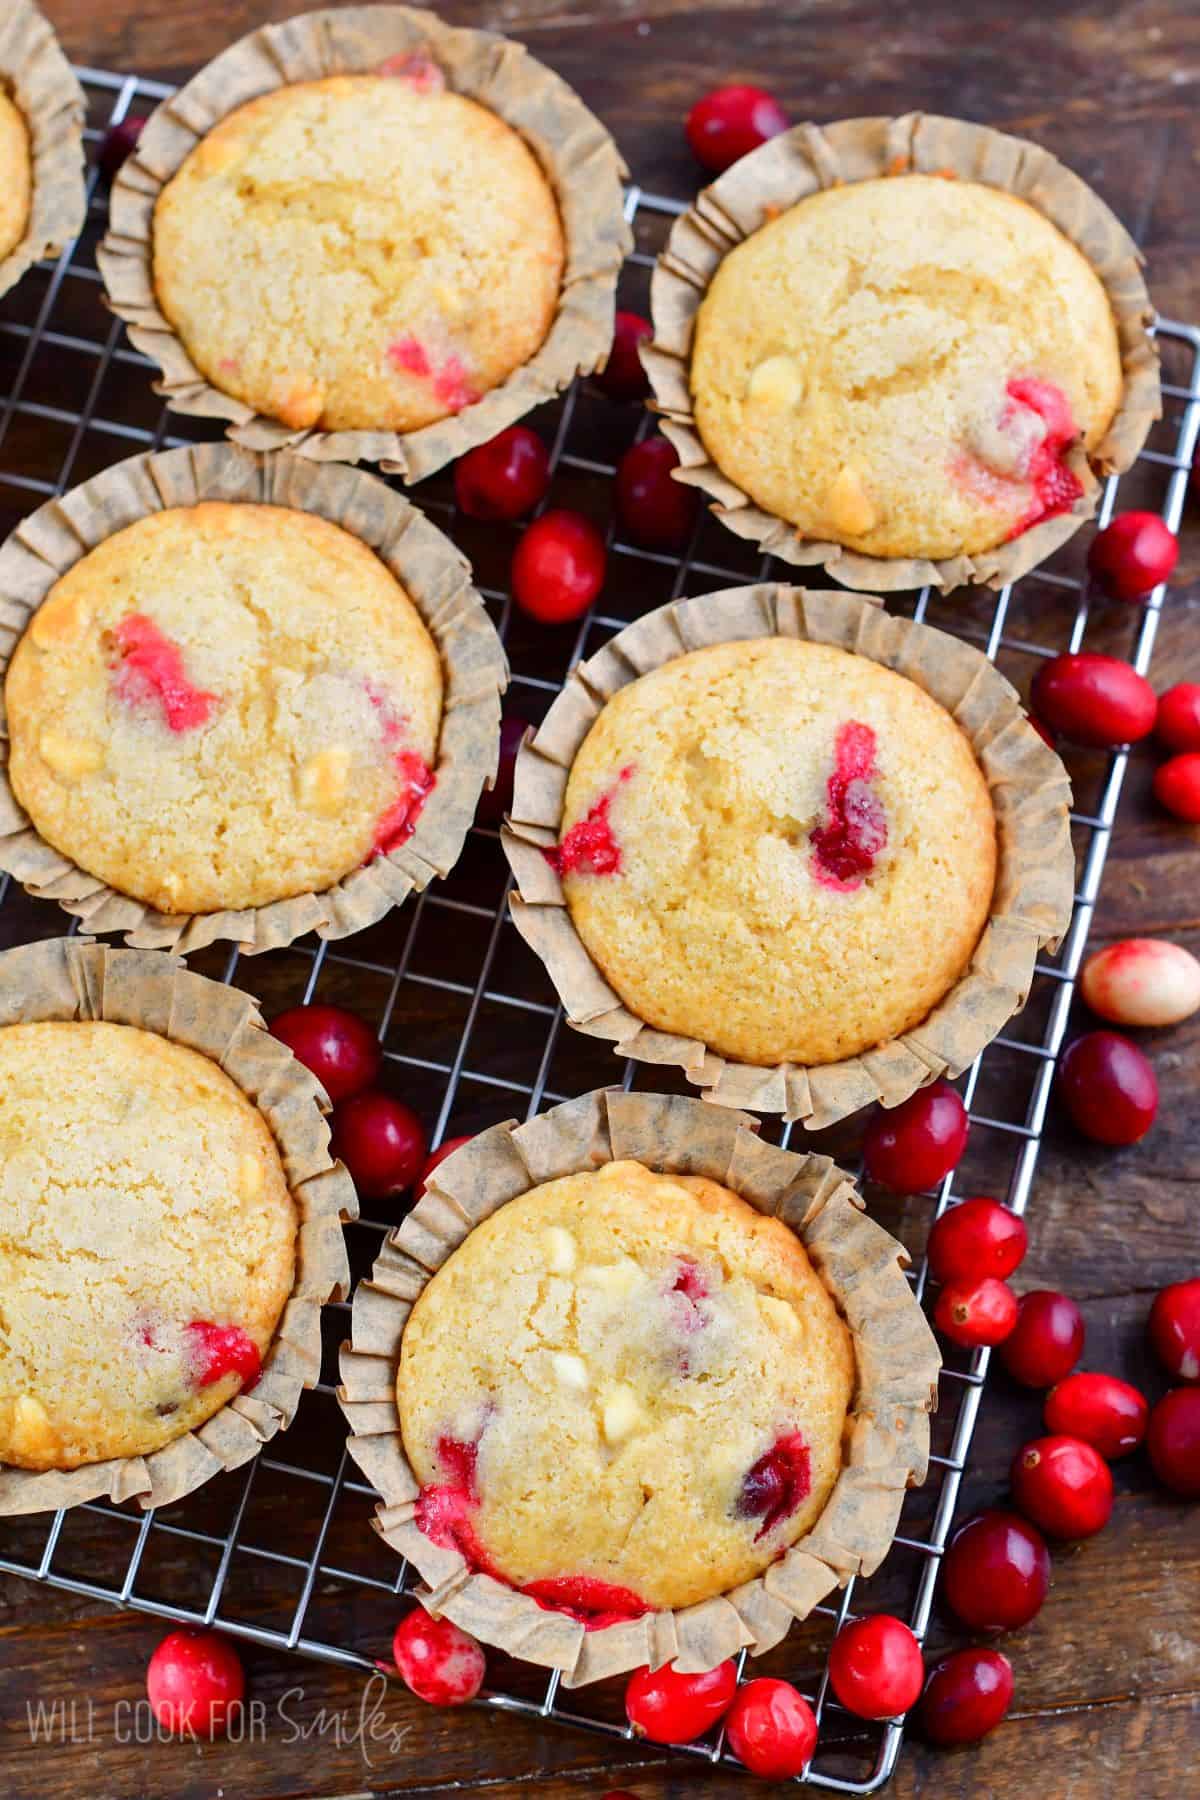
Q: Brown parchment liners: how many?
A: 7